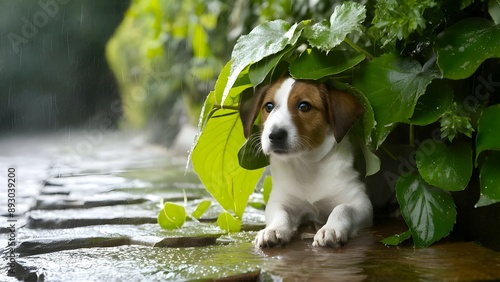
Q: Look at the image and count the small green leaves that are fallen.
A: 3